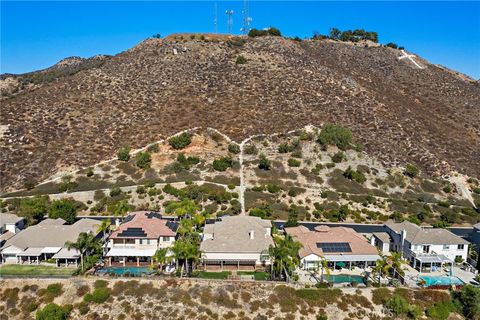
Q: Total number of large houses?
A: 5